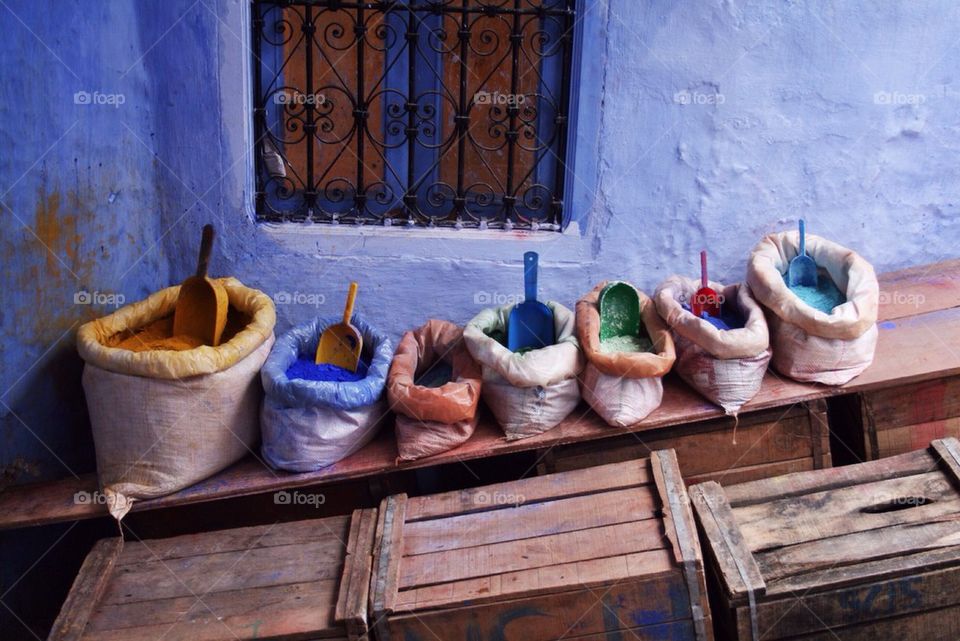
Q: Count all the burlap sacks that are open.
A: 7